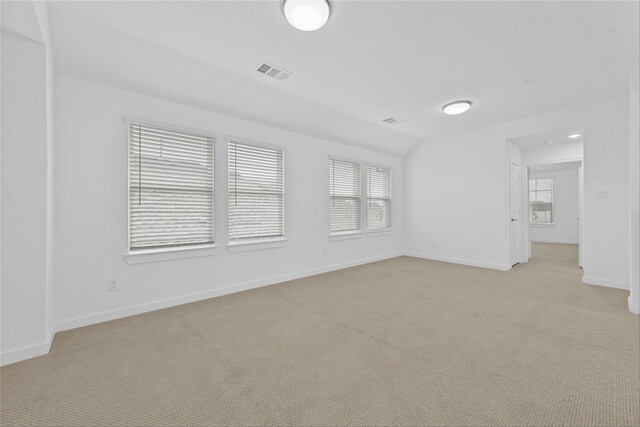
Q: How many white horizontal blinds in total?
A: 4